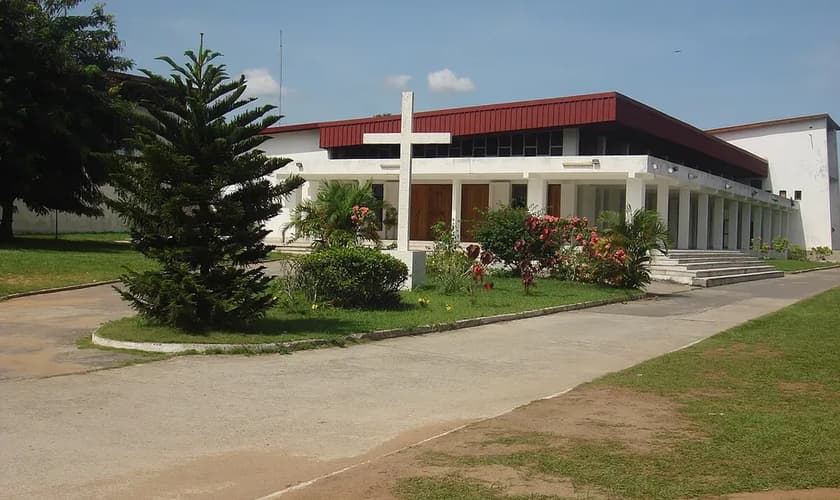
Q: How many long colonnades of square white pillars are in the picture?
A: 1